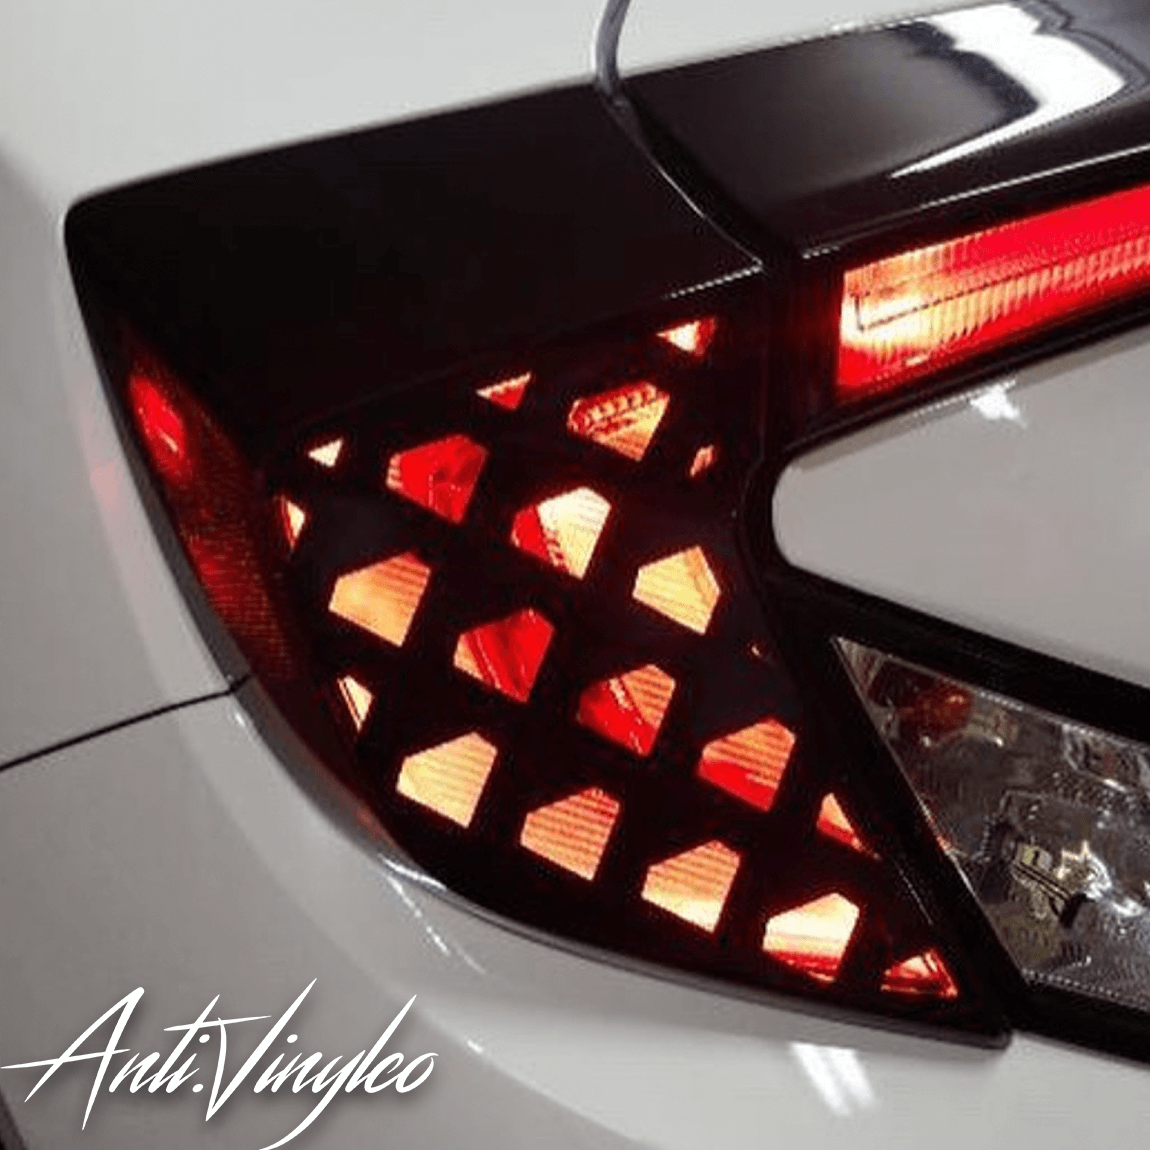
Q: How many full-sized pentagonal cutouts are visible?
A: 12